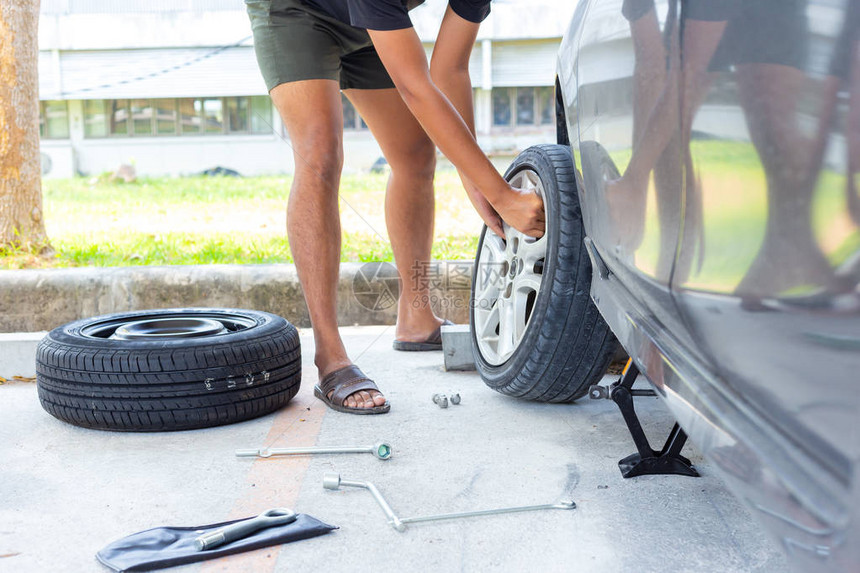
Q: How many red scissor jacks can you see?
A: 0